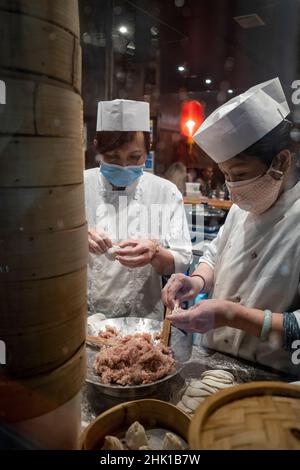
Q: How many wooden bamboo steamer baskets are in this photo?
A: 11